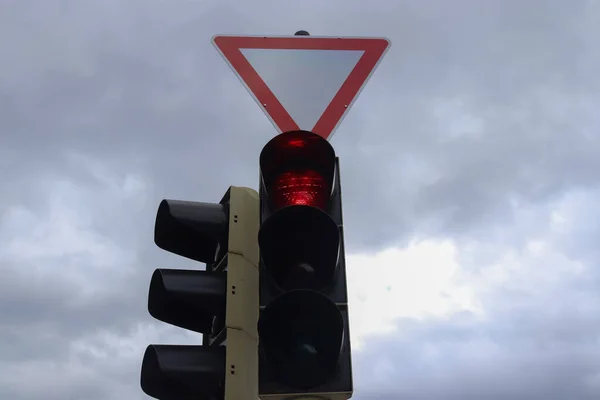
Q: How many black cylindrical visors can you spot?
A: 6